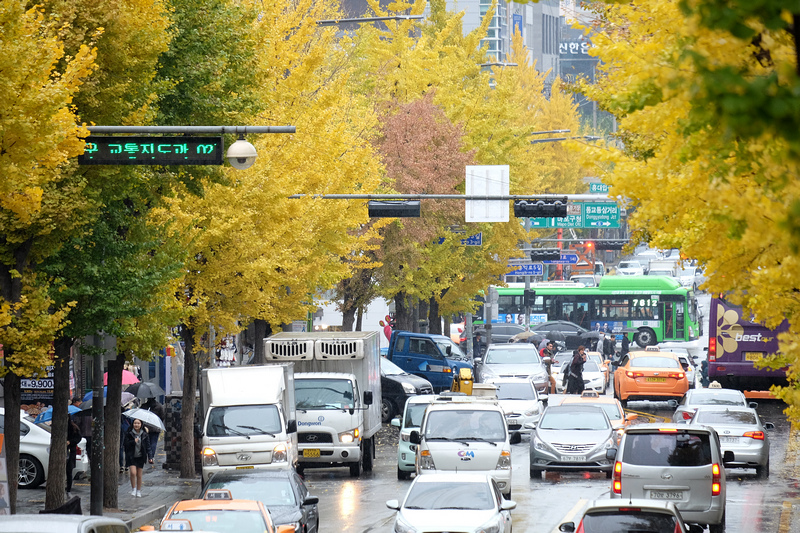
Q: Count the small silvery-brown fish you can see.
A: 0